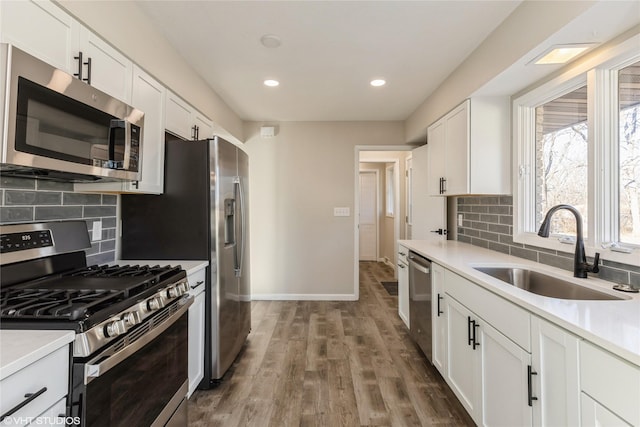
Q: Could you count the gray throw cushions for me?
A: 0